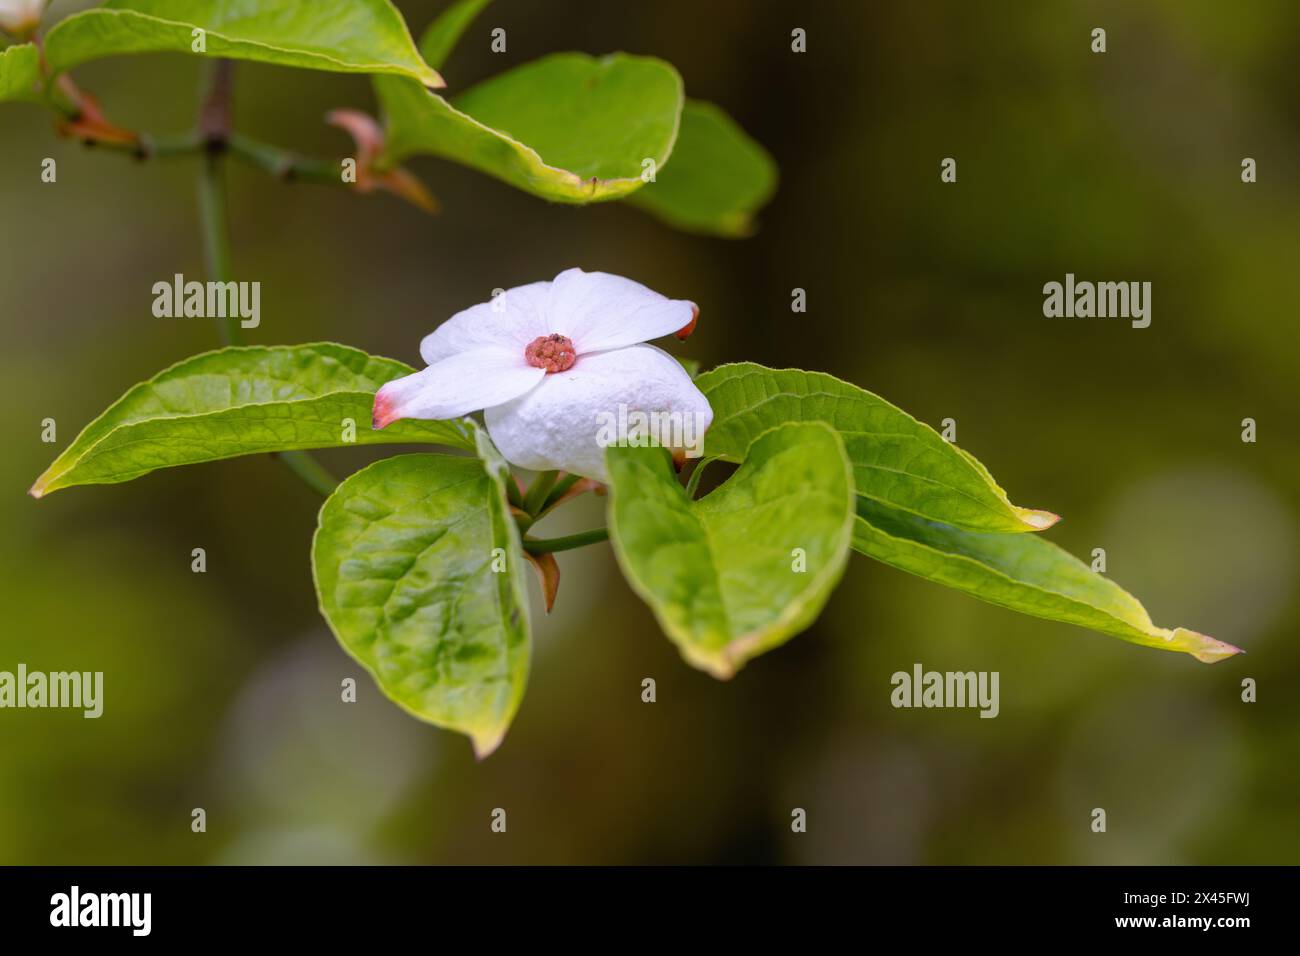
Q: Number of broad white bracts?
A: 4